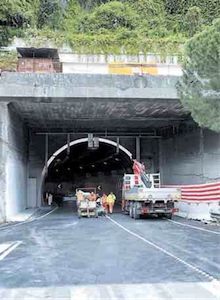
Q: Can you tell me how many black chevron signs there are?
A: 2